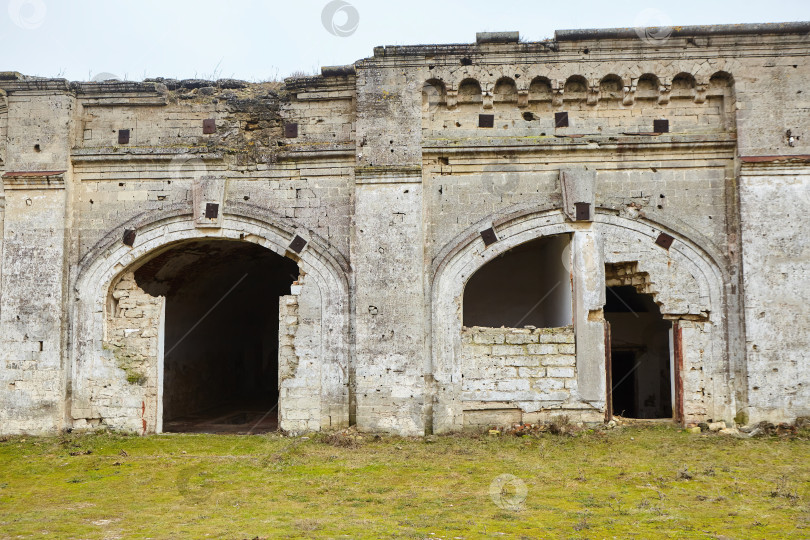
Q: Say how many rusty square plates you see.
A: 12